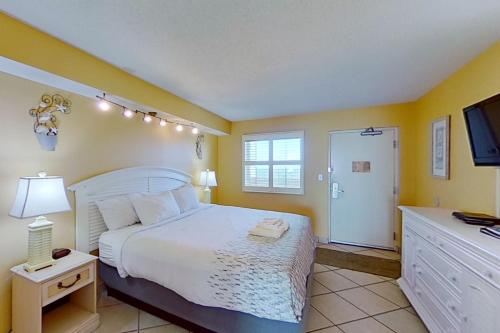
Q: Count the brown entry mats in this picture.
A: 1